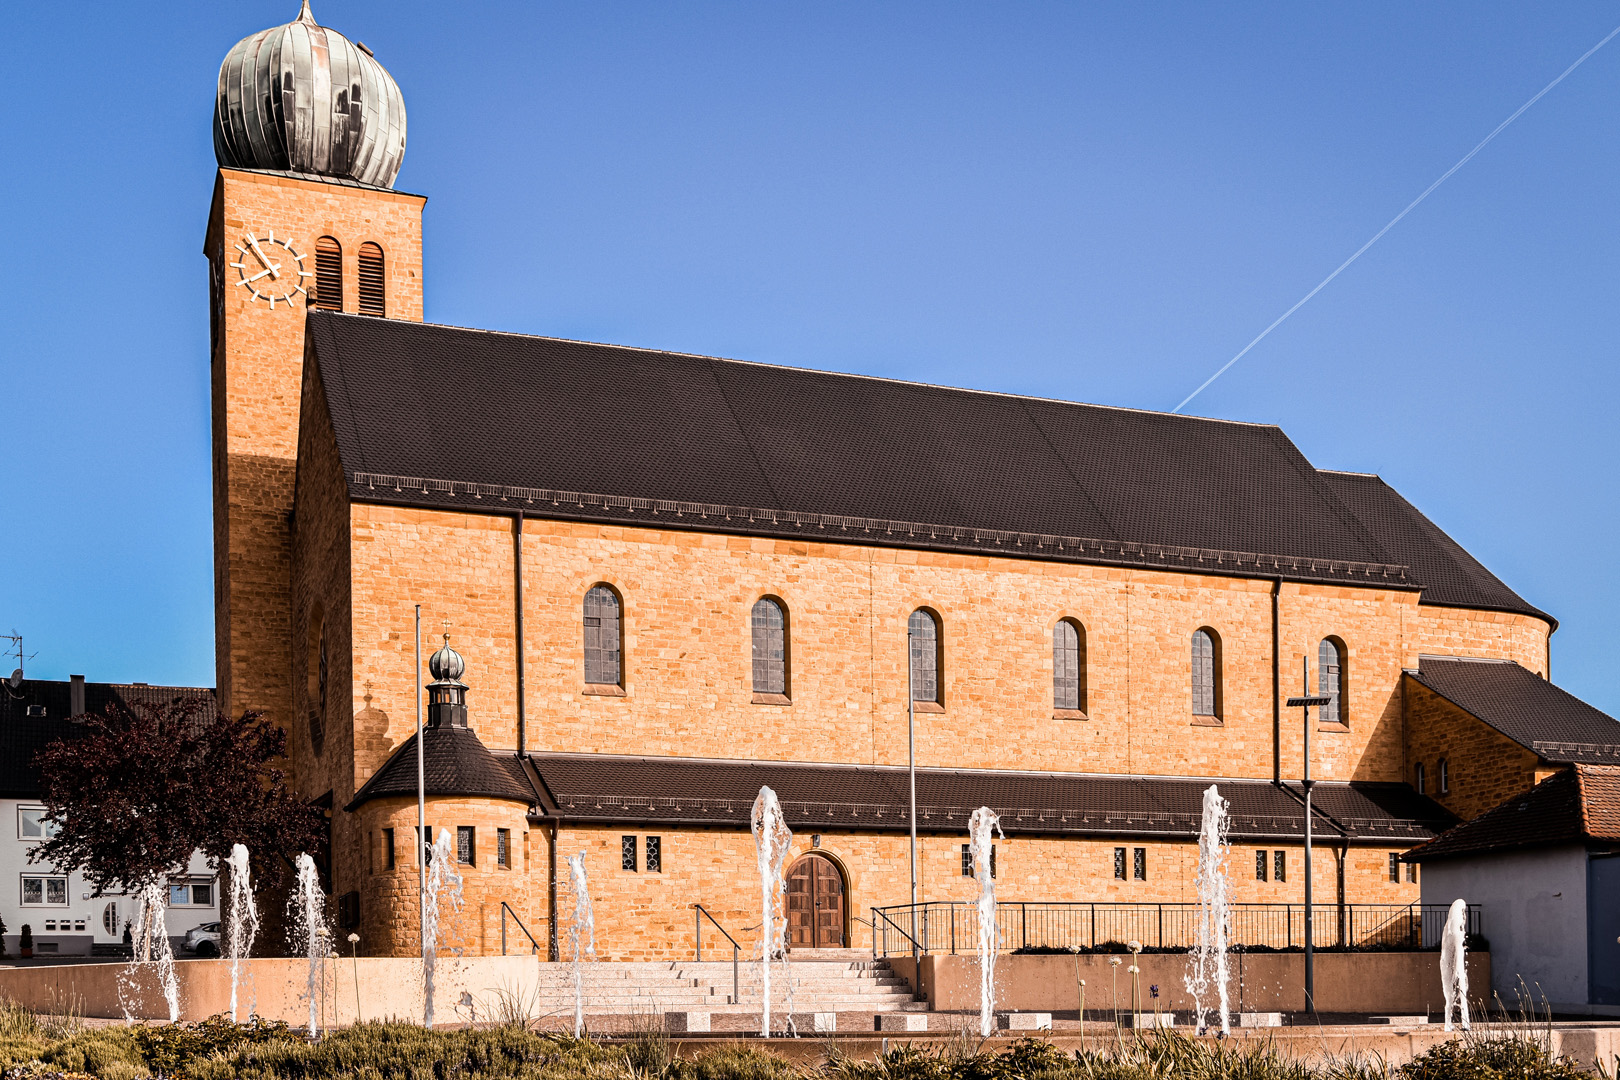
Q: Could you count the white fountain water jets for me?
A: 9